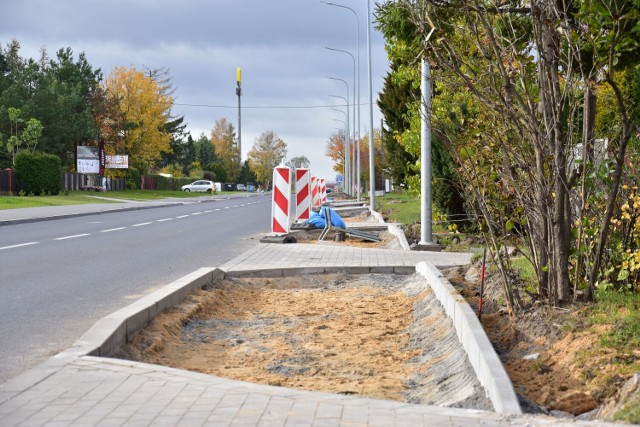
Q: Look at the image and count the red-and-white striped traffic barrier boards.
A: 5